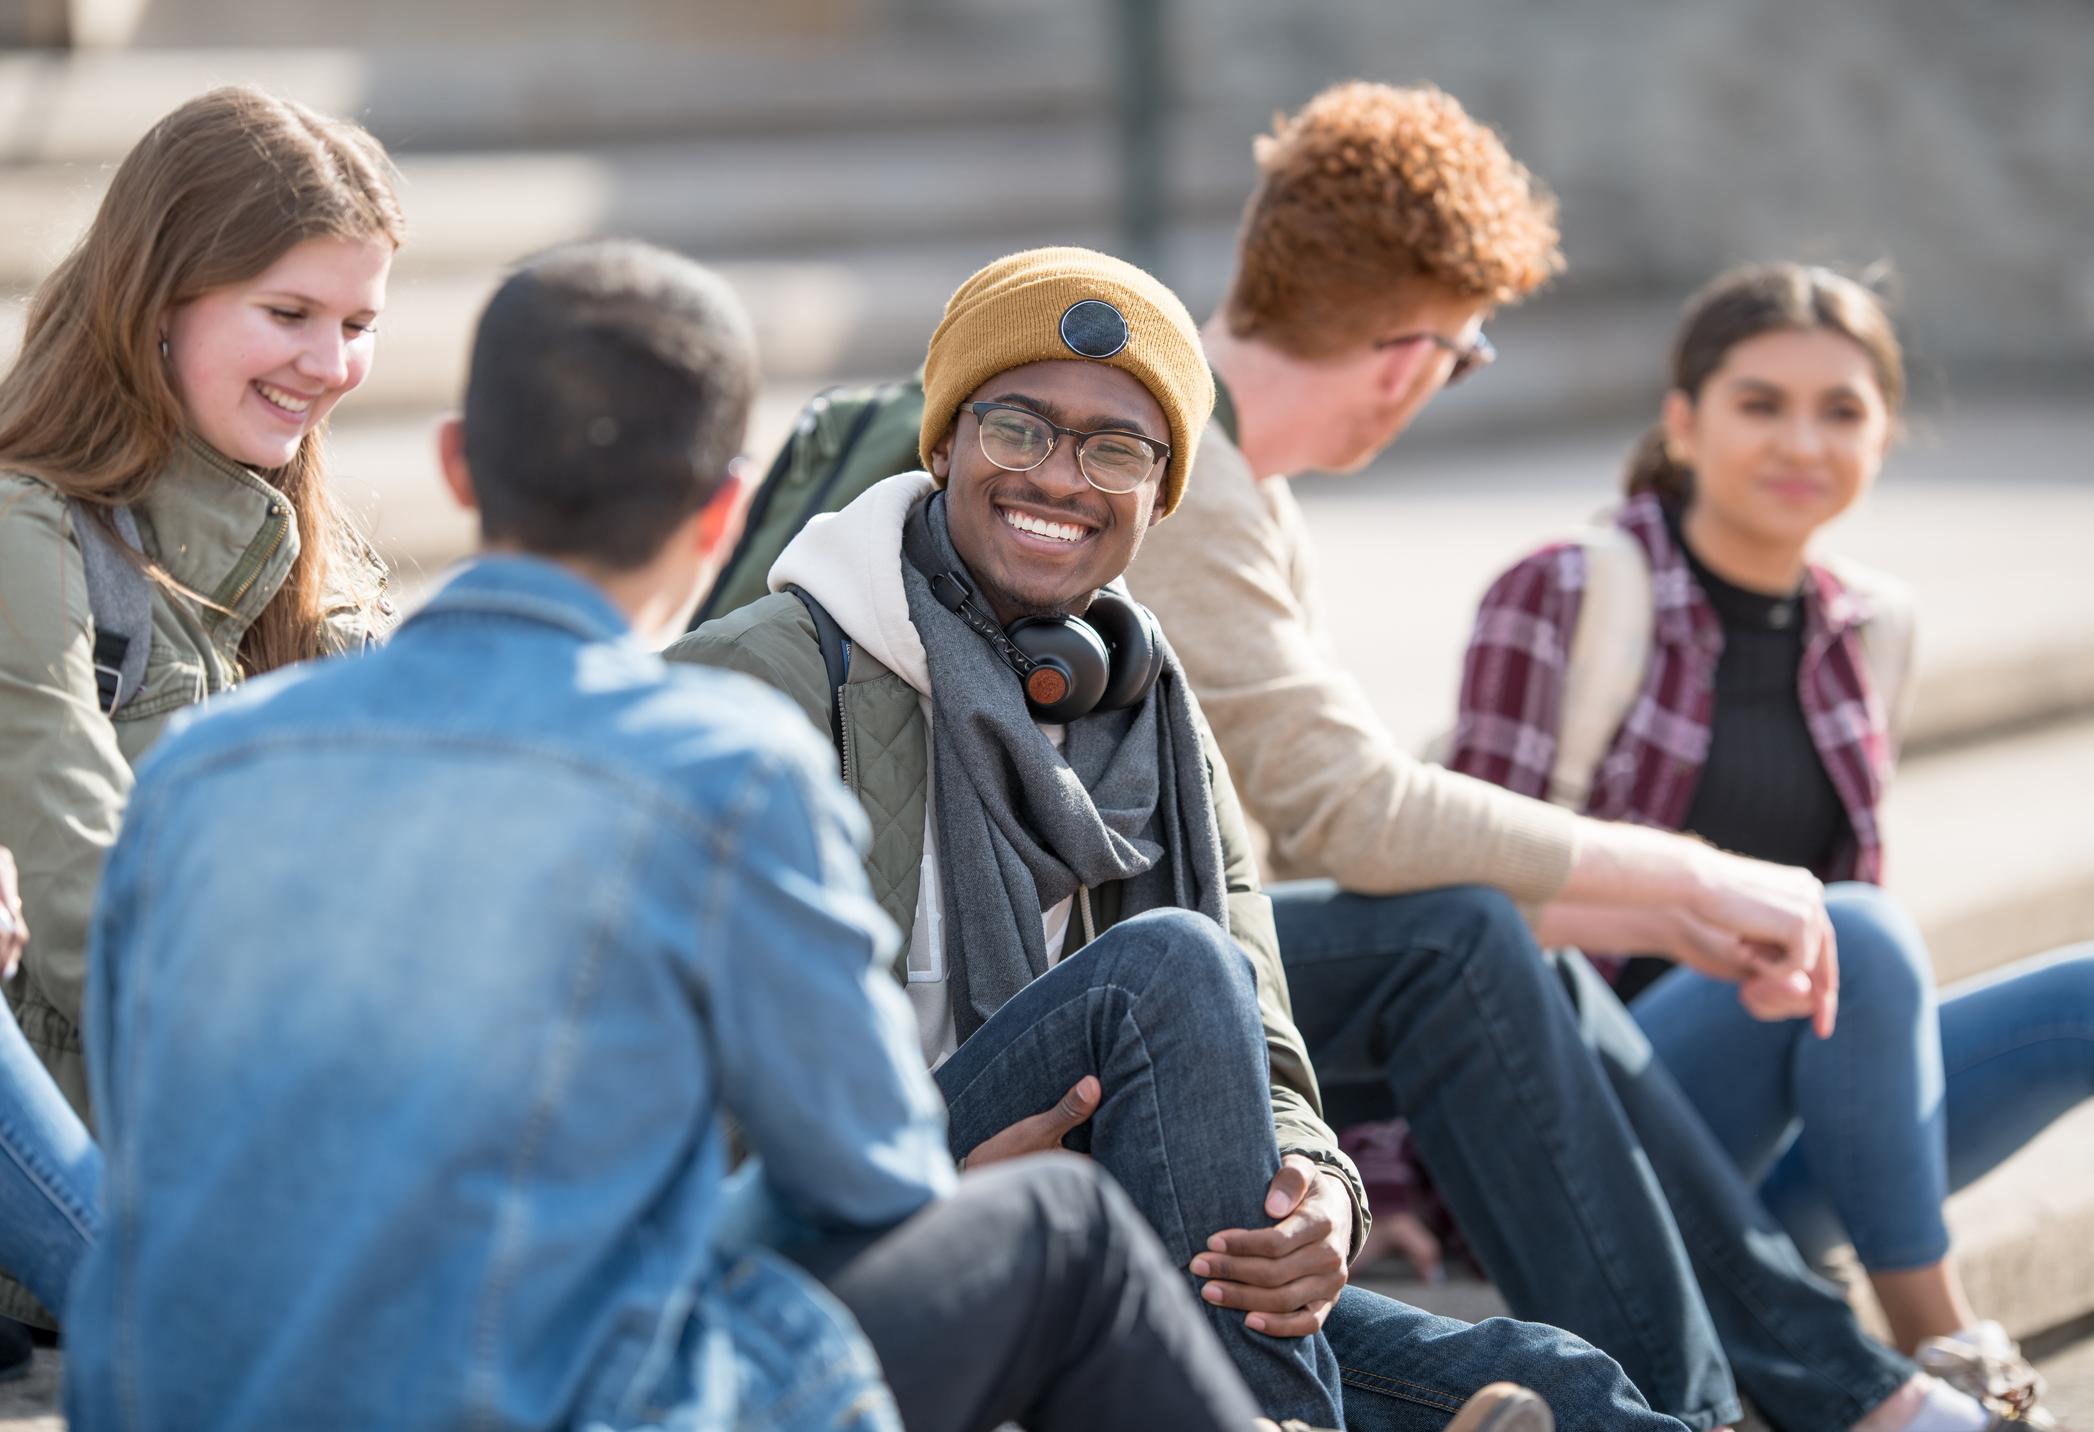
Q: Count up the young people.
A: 5